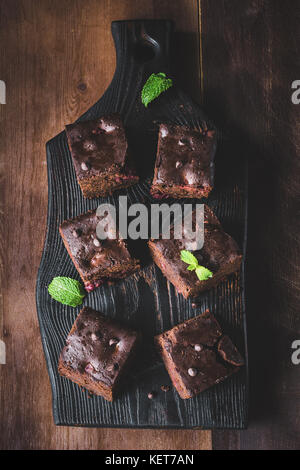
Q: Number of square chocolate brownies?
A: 6